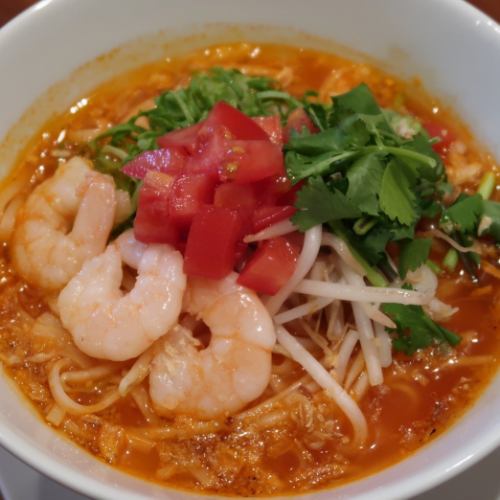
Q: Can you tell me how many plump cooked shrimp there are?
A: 3